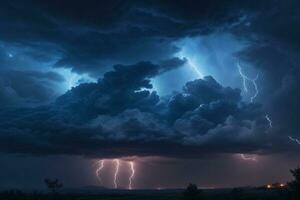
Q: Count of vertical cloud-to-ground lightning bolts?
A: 3